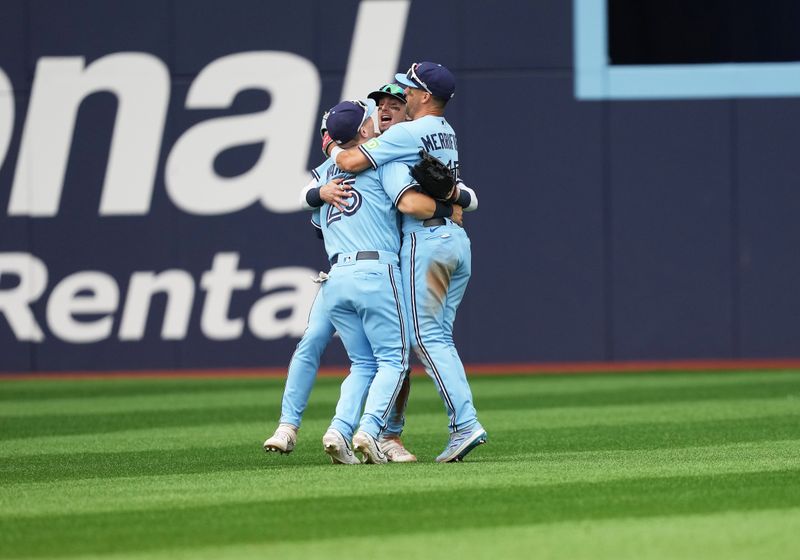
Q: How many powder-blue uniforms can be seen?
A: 3